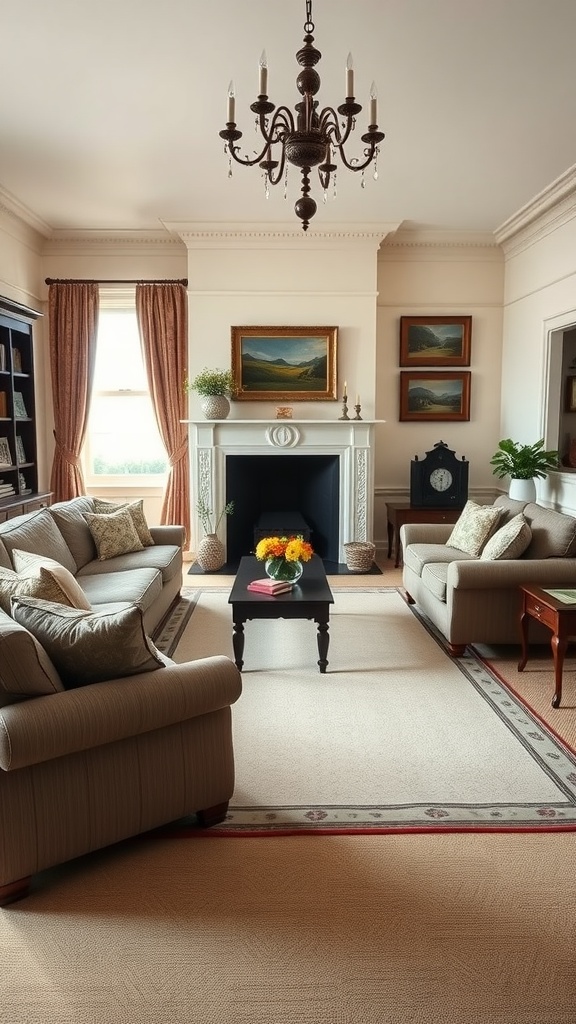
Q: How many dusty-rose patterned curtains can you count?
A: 2